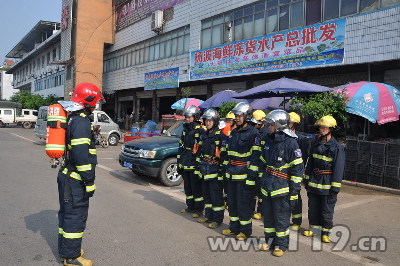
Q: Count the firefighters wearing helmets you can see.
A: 9